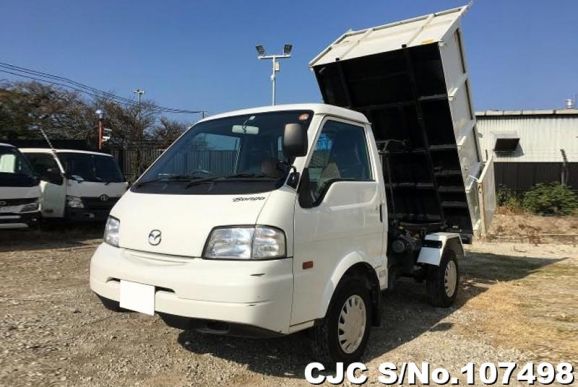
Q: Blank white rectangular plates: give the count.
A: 1